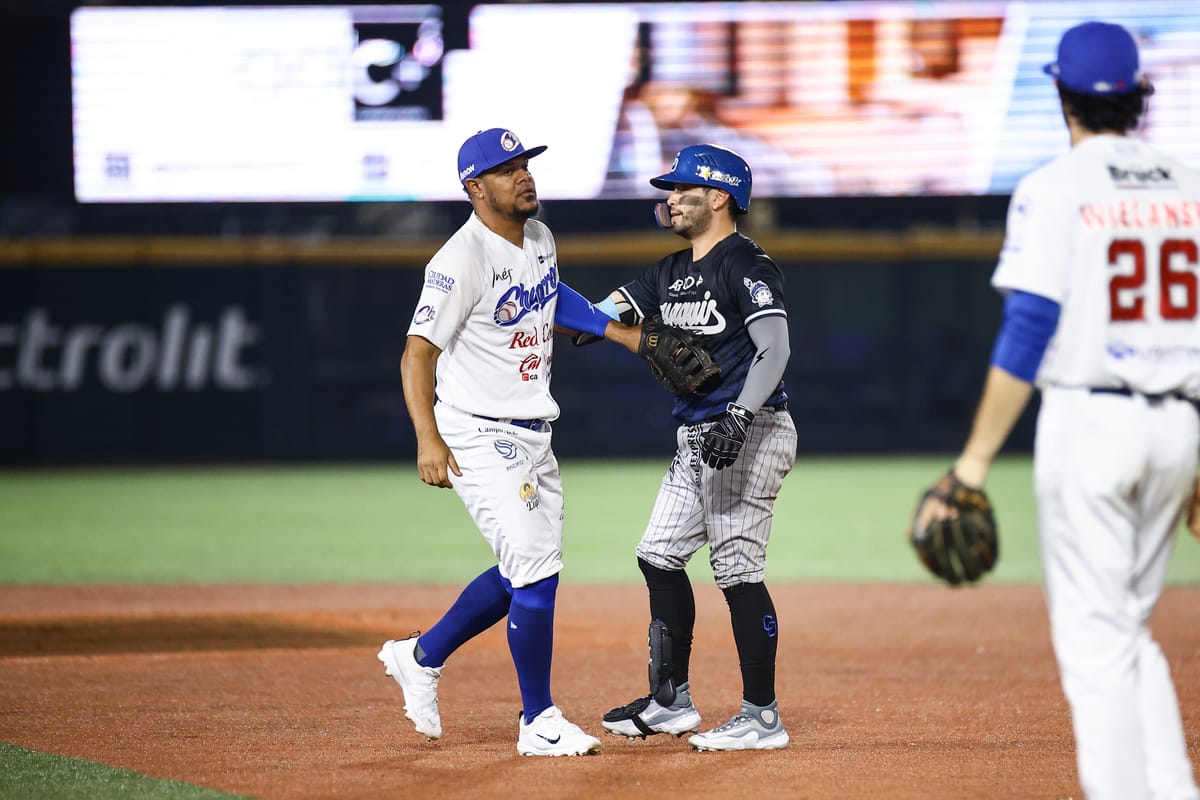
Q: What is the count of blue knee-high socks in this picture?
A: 2